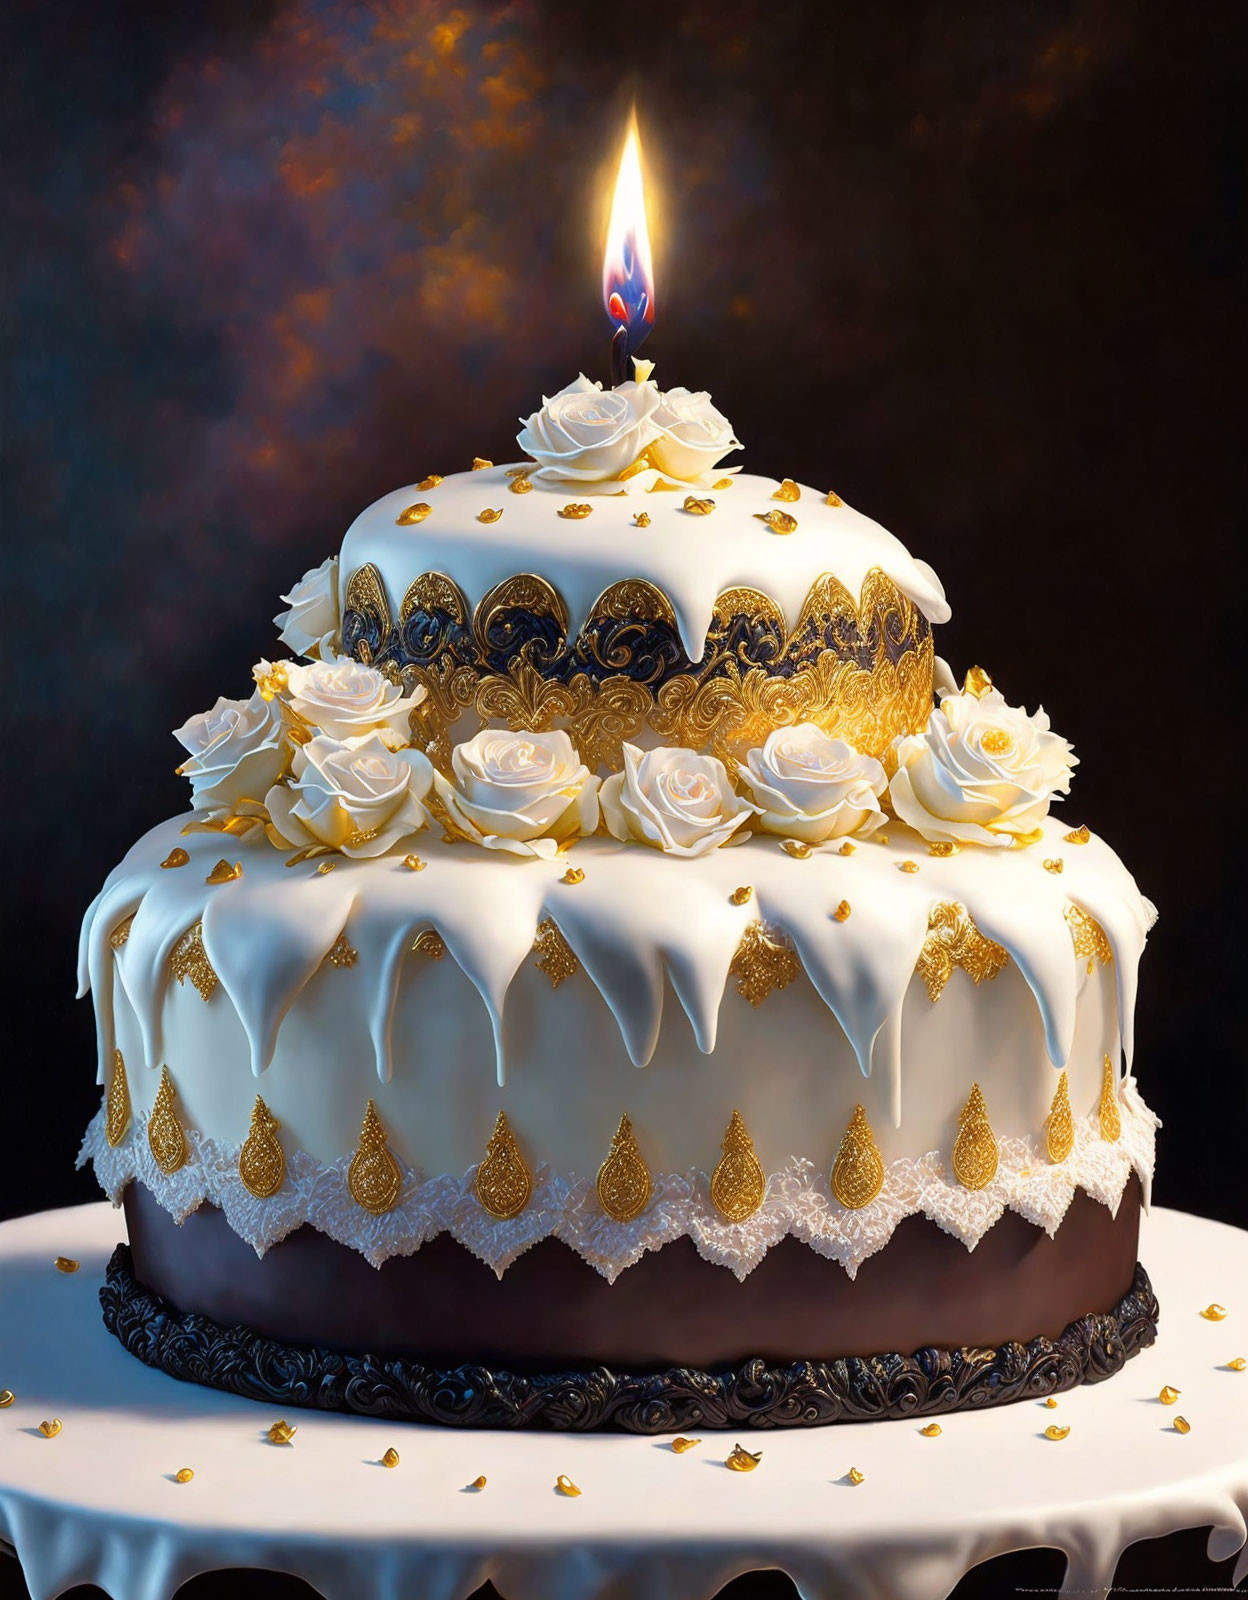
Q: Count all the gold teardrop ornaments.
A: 11